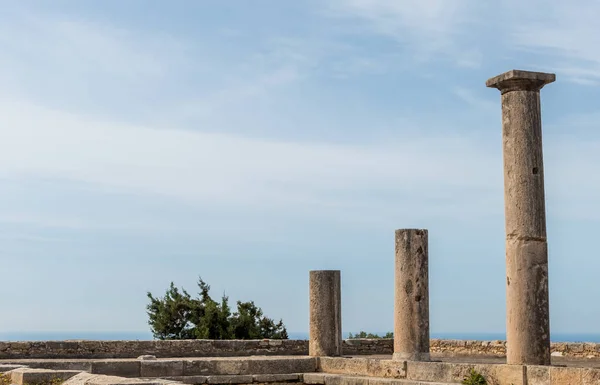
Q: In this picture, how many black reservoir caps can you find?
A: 0